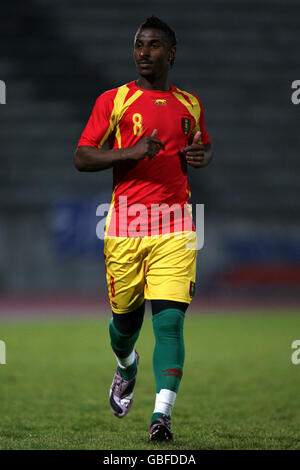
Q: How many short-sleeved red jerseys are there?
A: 1